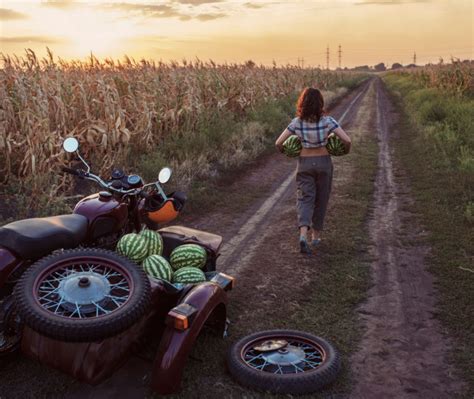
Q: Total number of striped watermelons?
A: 7